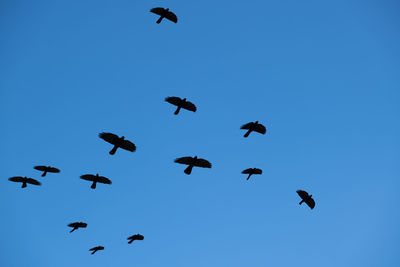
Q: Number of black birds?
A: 13